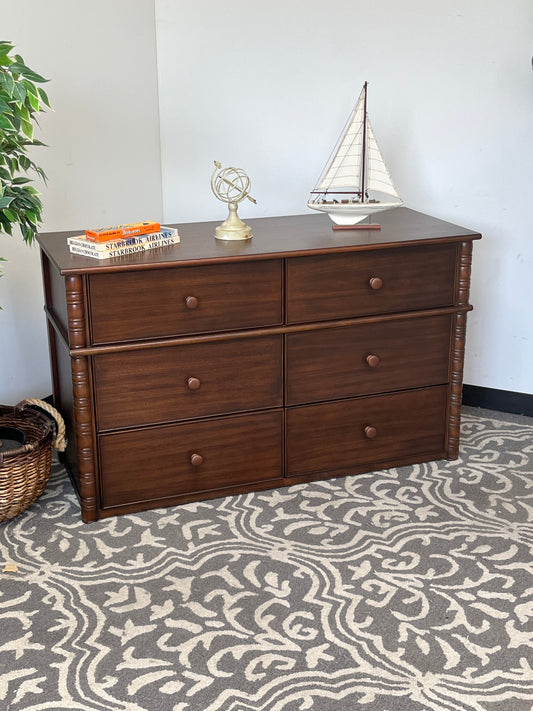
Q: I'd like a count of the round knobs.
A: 6